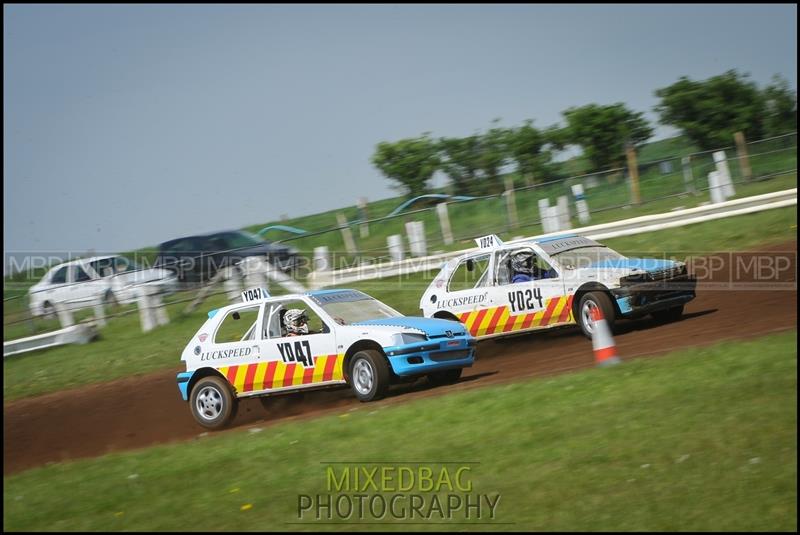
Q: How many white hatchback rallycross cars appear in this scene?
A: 2